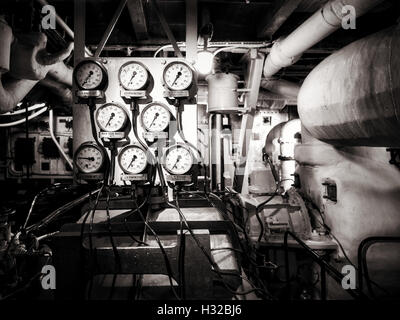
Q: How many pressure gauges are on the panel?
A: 8